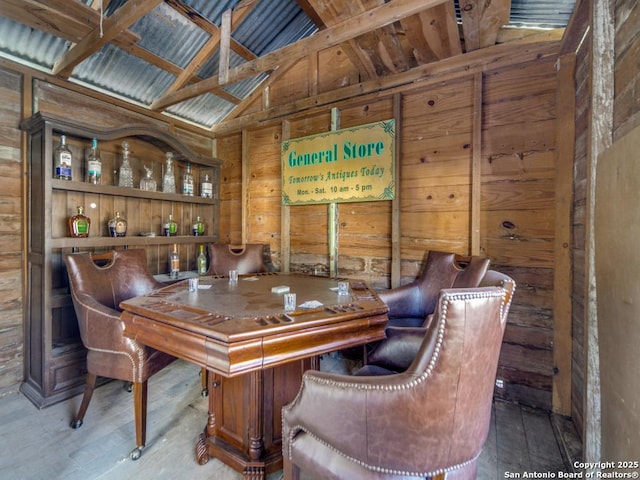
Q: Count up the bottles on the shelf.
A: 13